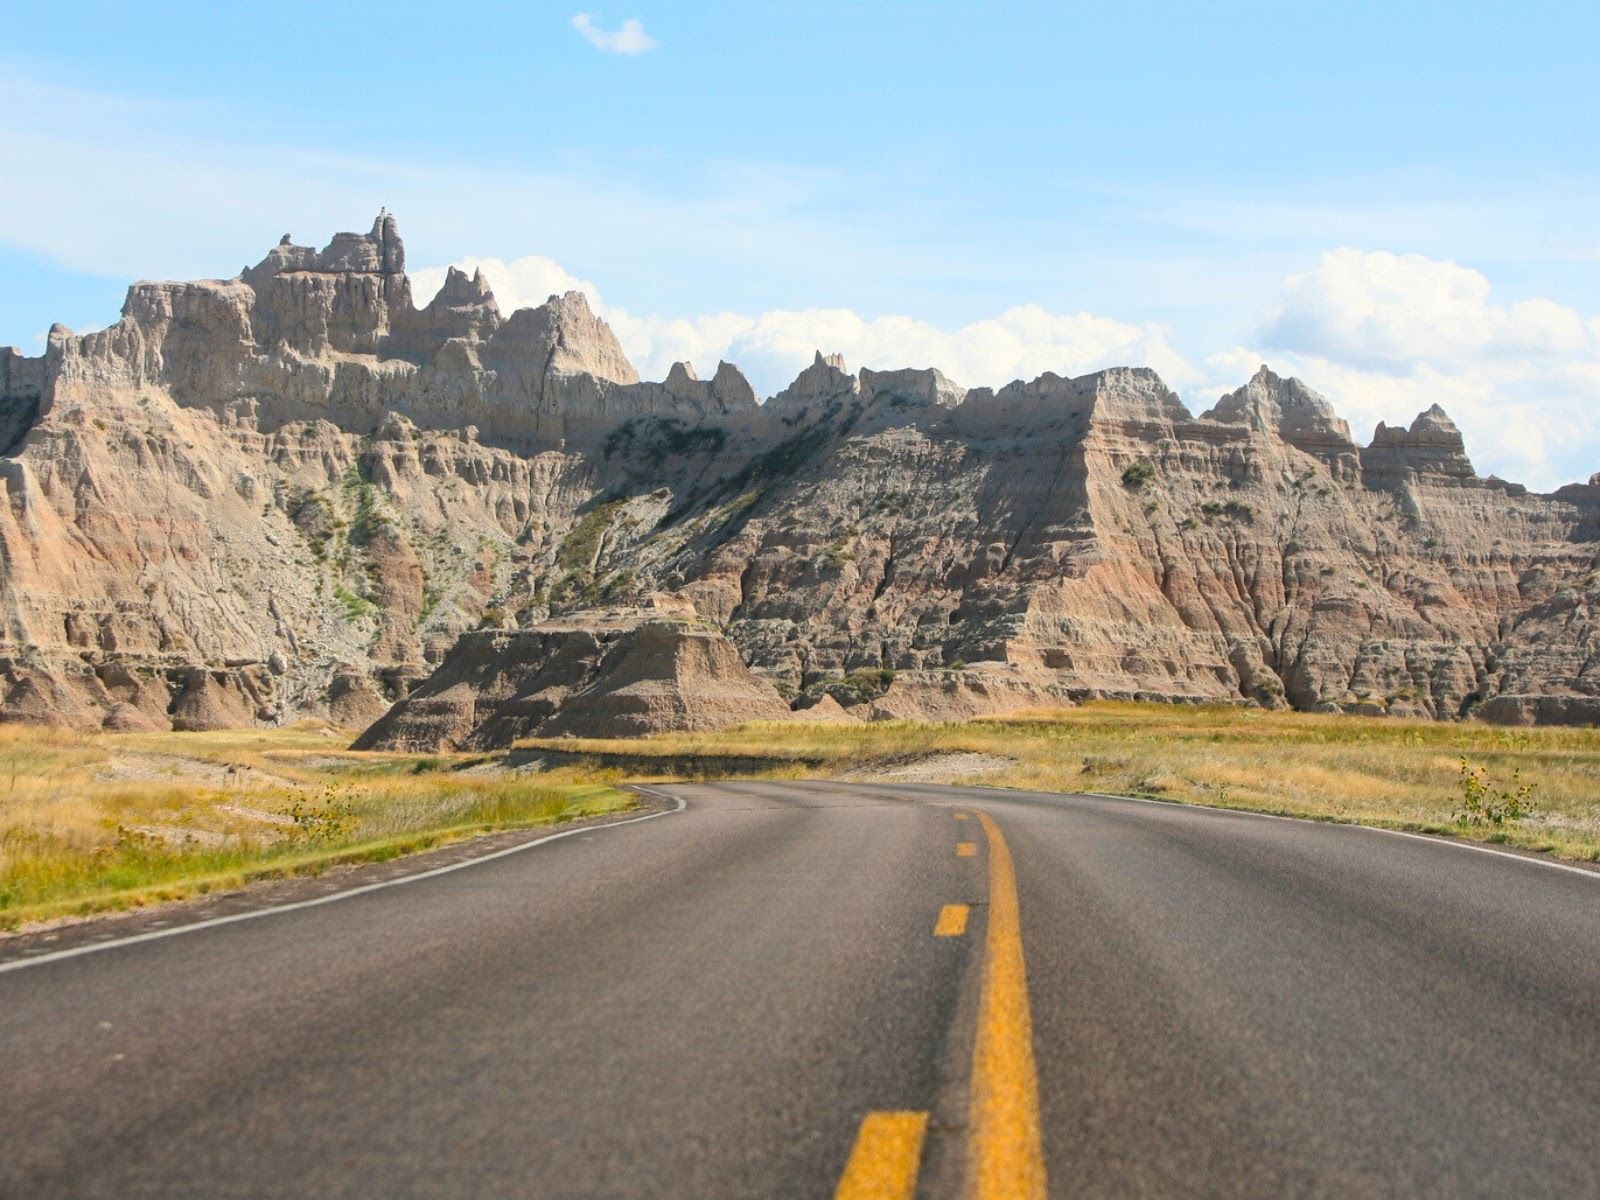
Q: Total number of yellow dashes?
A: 4